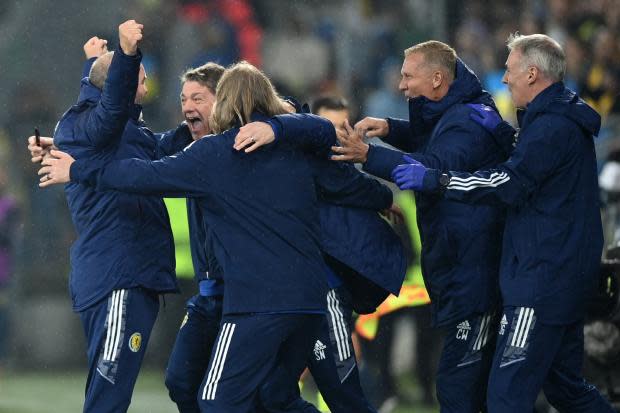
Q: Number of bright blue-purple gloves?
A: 2